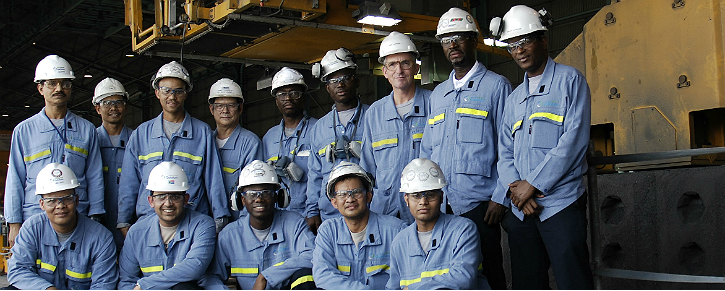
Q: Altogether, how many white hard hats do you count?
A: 14